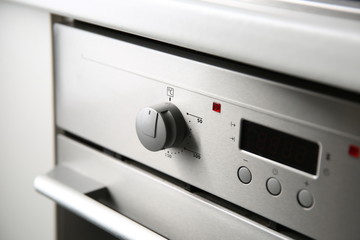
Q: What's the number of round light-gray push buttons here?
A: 3